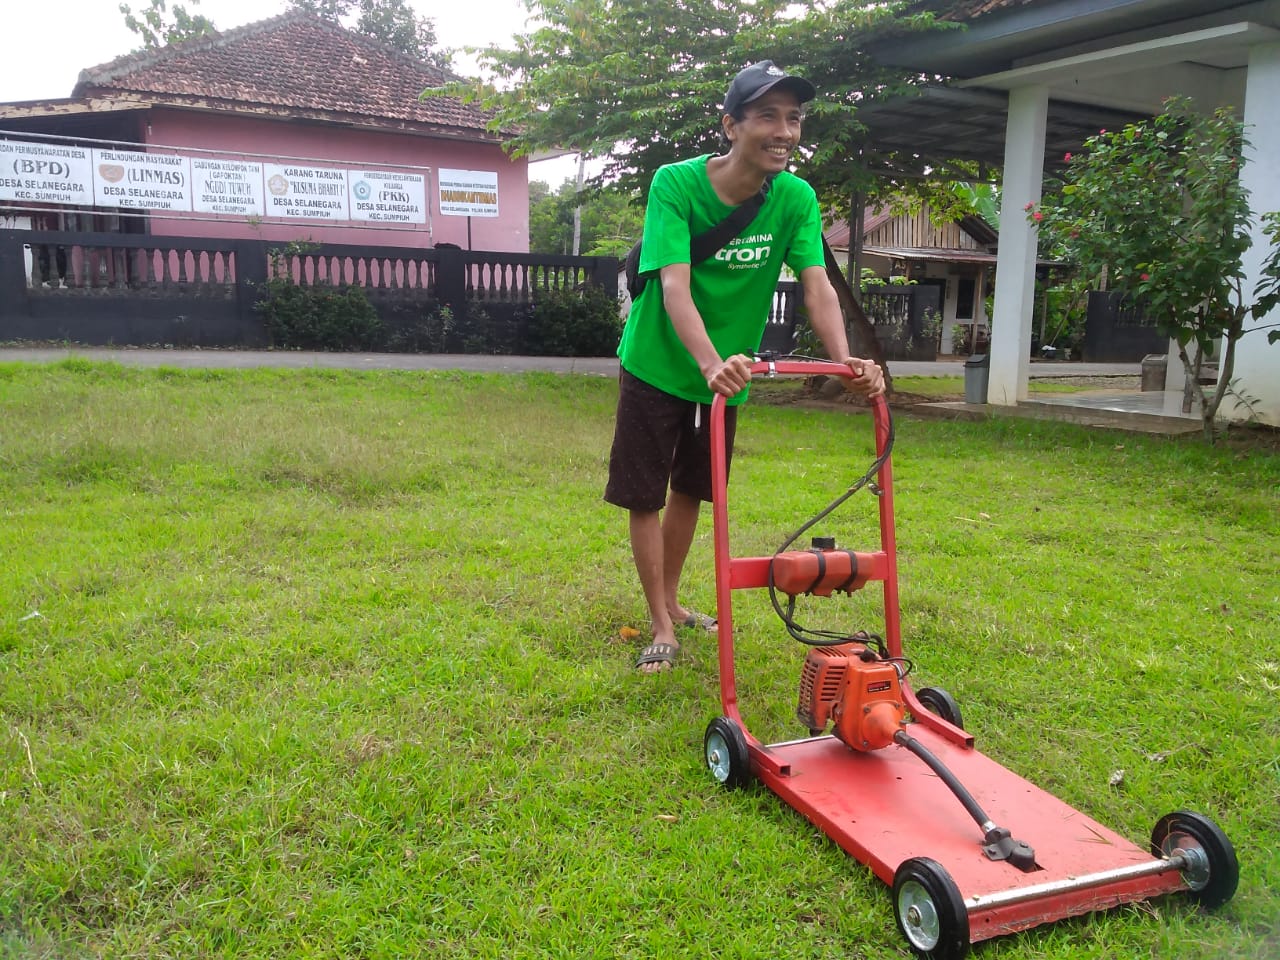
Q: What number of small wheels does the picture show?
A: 4